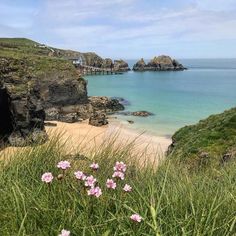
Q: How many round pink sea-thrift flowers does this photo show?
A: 12